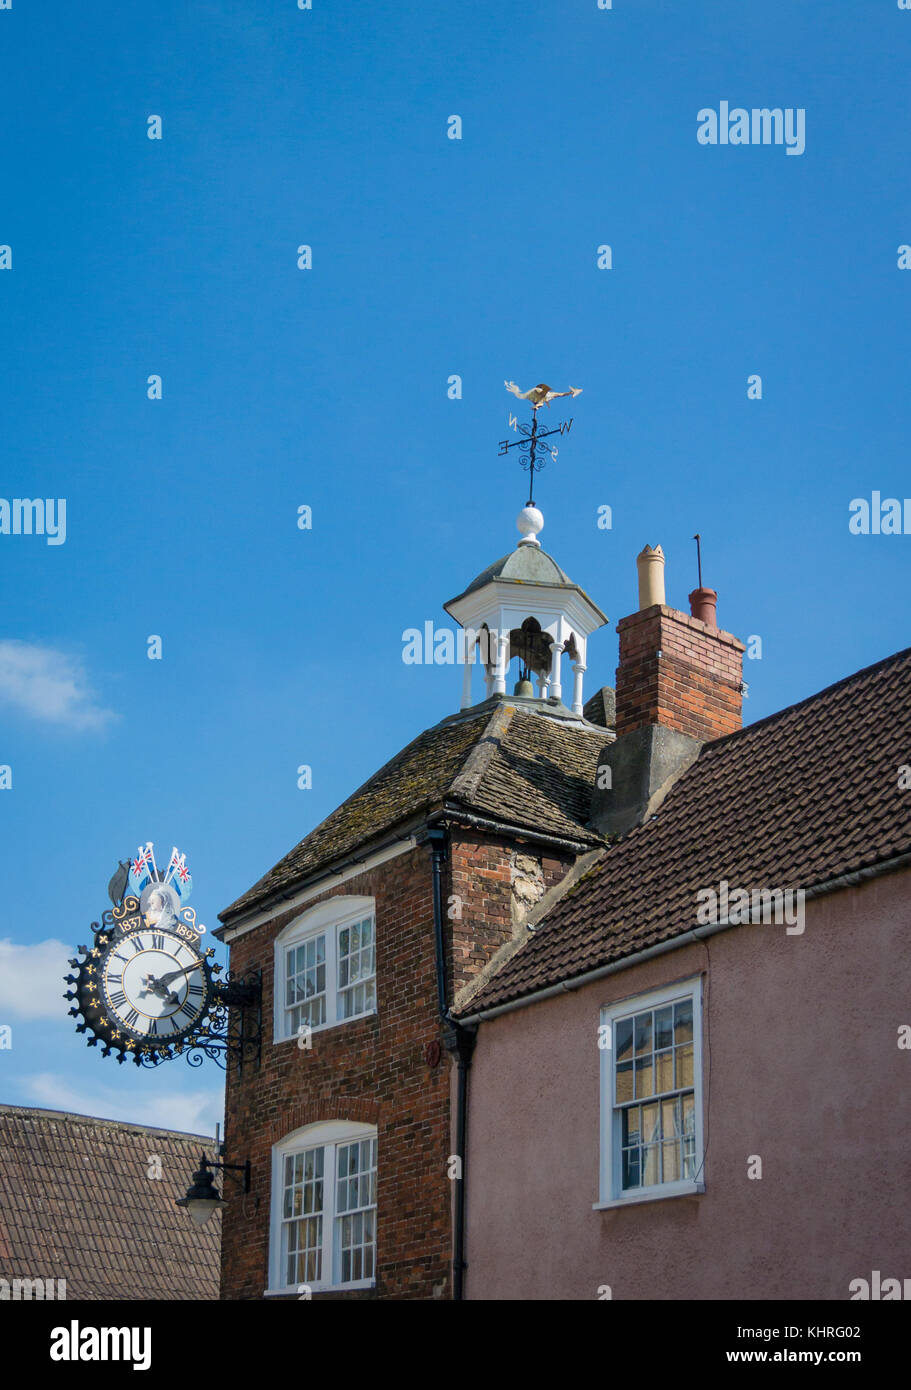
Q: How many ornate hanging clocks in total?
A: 1